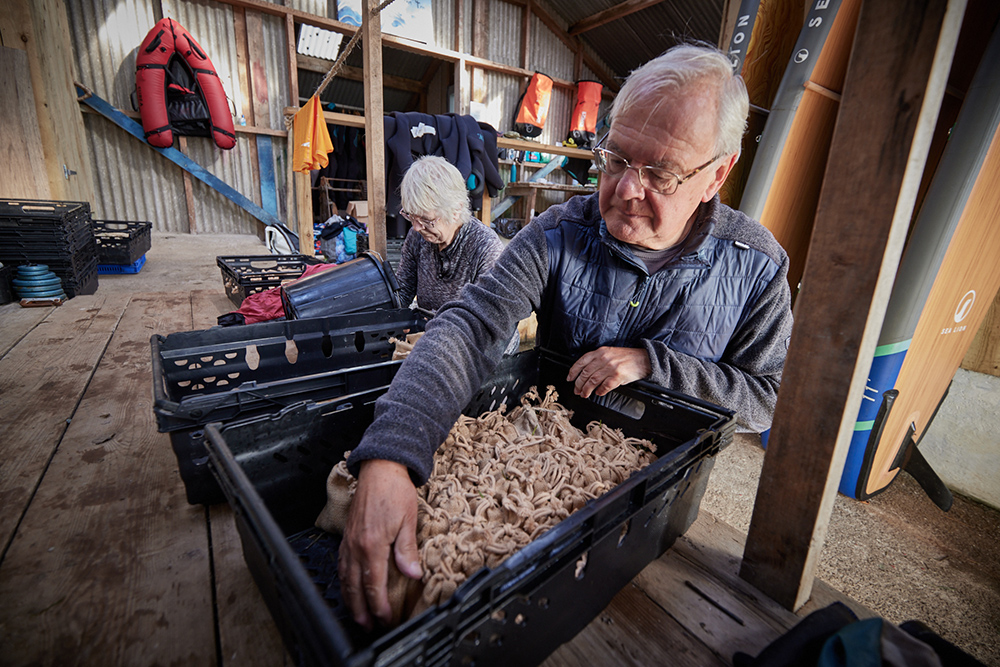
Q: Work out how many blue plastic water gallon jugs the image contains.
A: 0